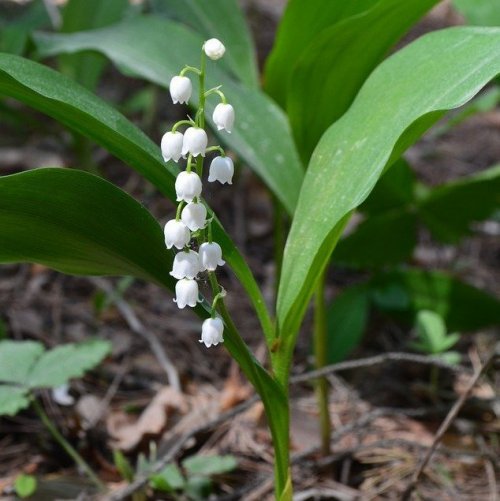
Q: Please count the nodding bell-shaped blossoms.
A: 13